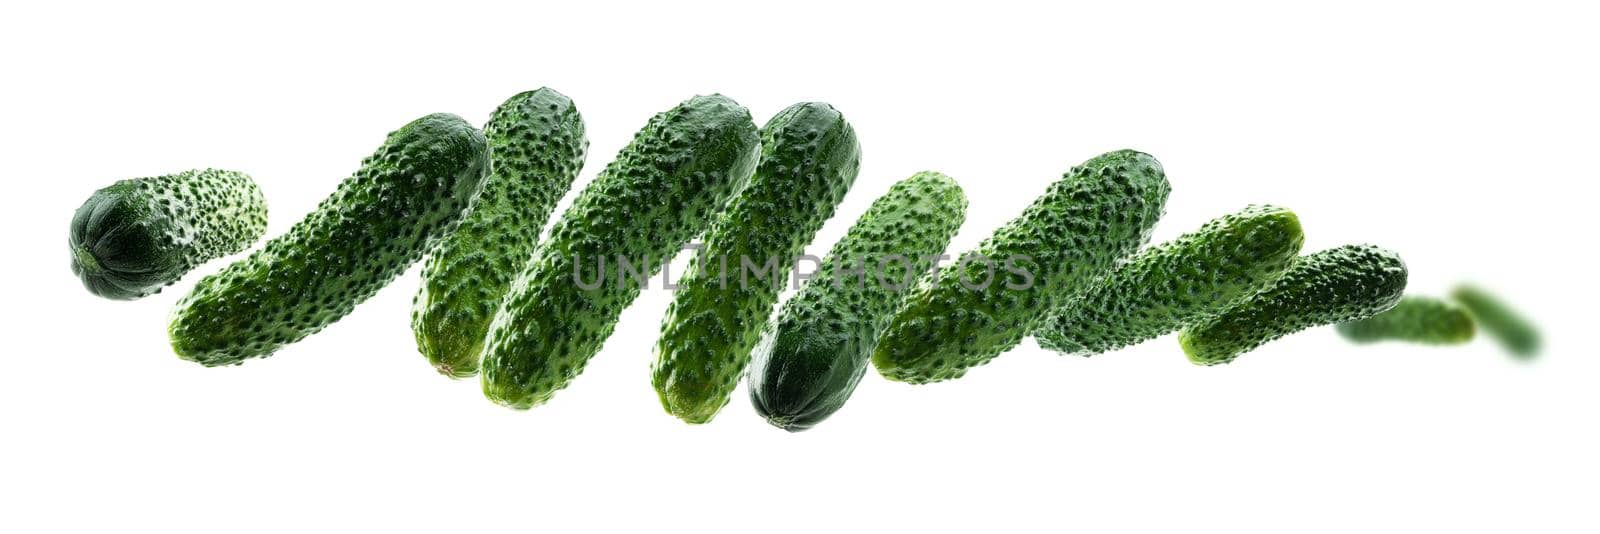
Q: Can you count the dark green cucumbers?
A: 11